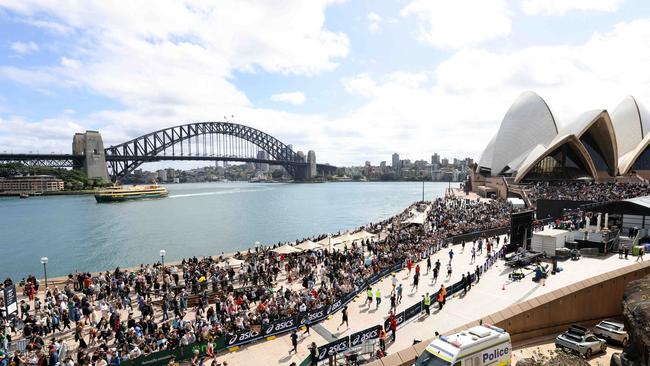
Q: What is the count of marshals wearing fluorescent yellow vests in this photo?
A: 3